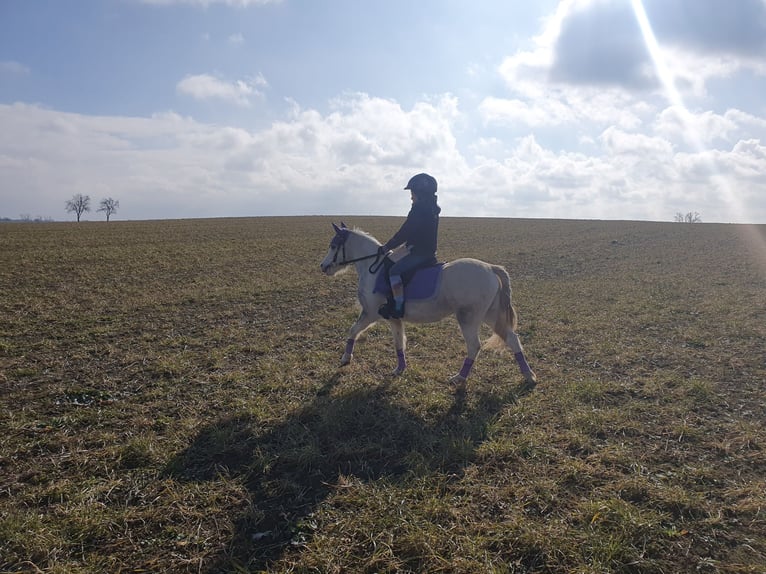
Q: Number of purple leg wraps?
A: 4